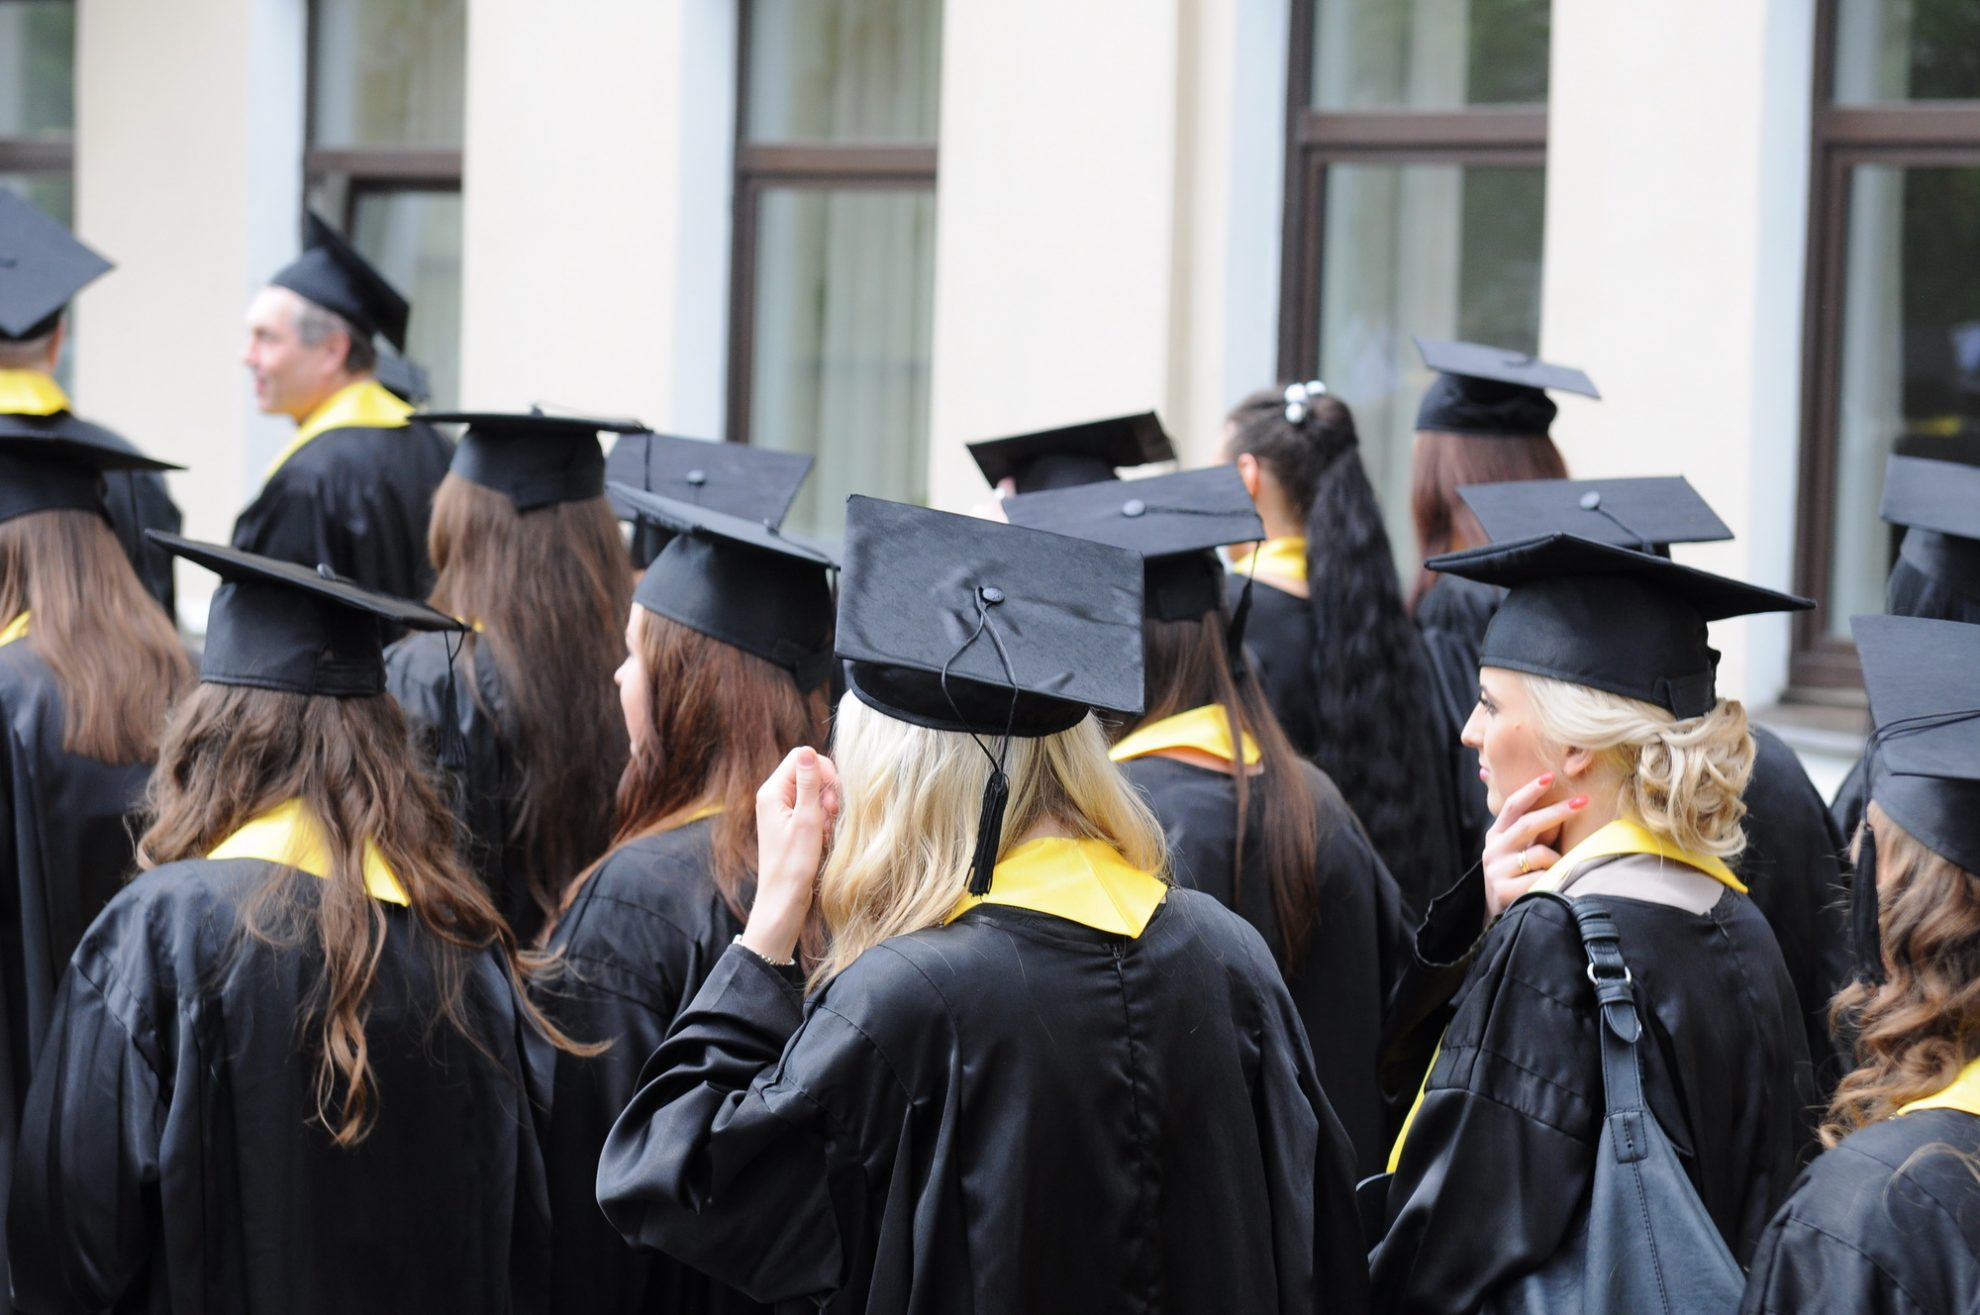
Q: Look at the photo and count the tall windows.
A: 5